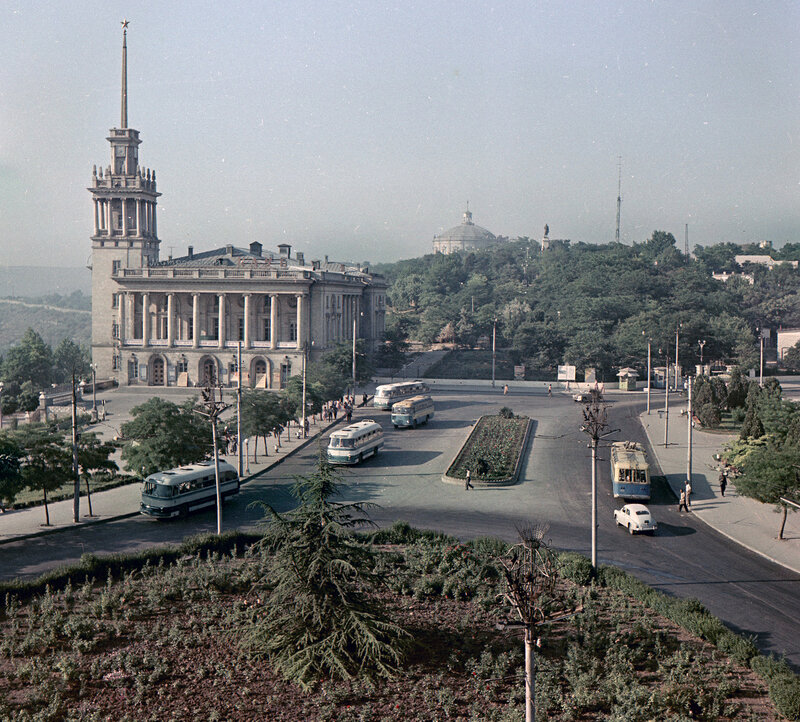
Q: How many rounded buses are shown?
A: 4